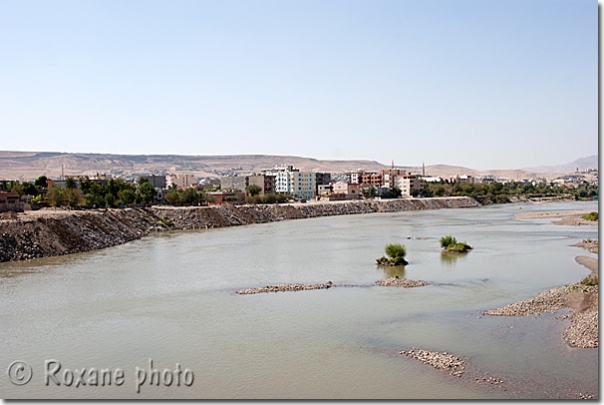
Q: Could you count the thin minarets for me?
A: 2